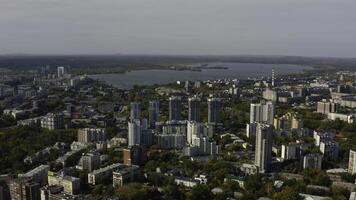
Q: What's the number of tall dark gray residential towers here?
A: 5